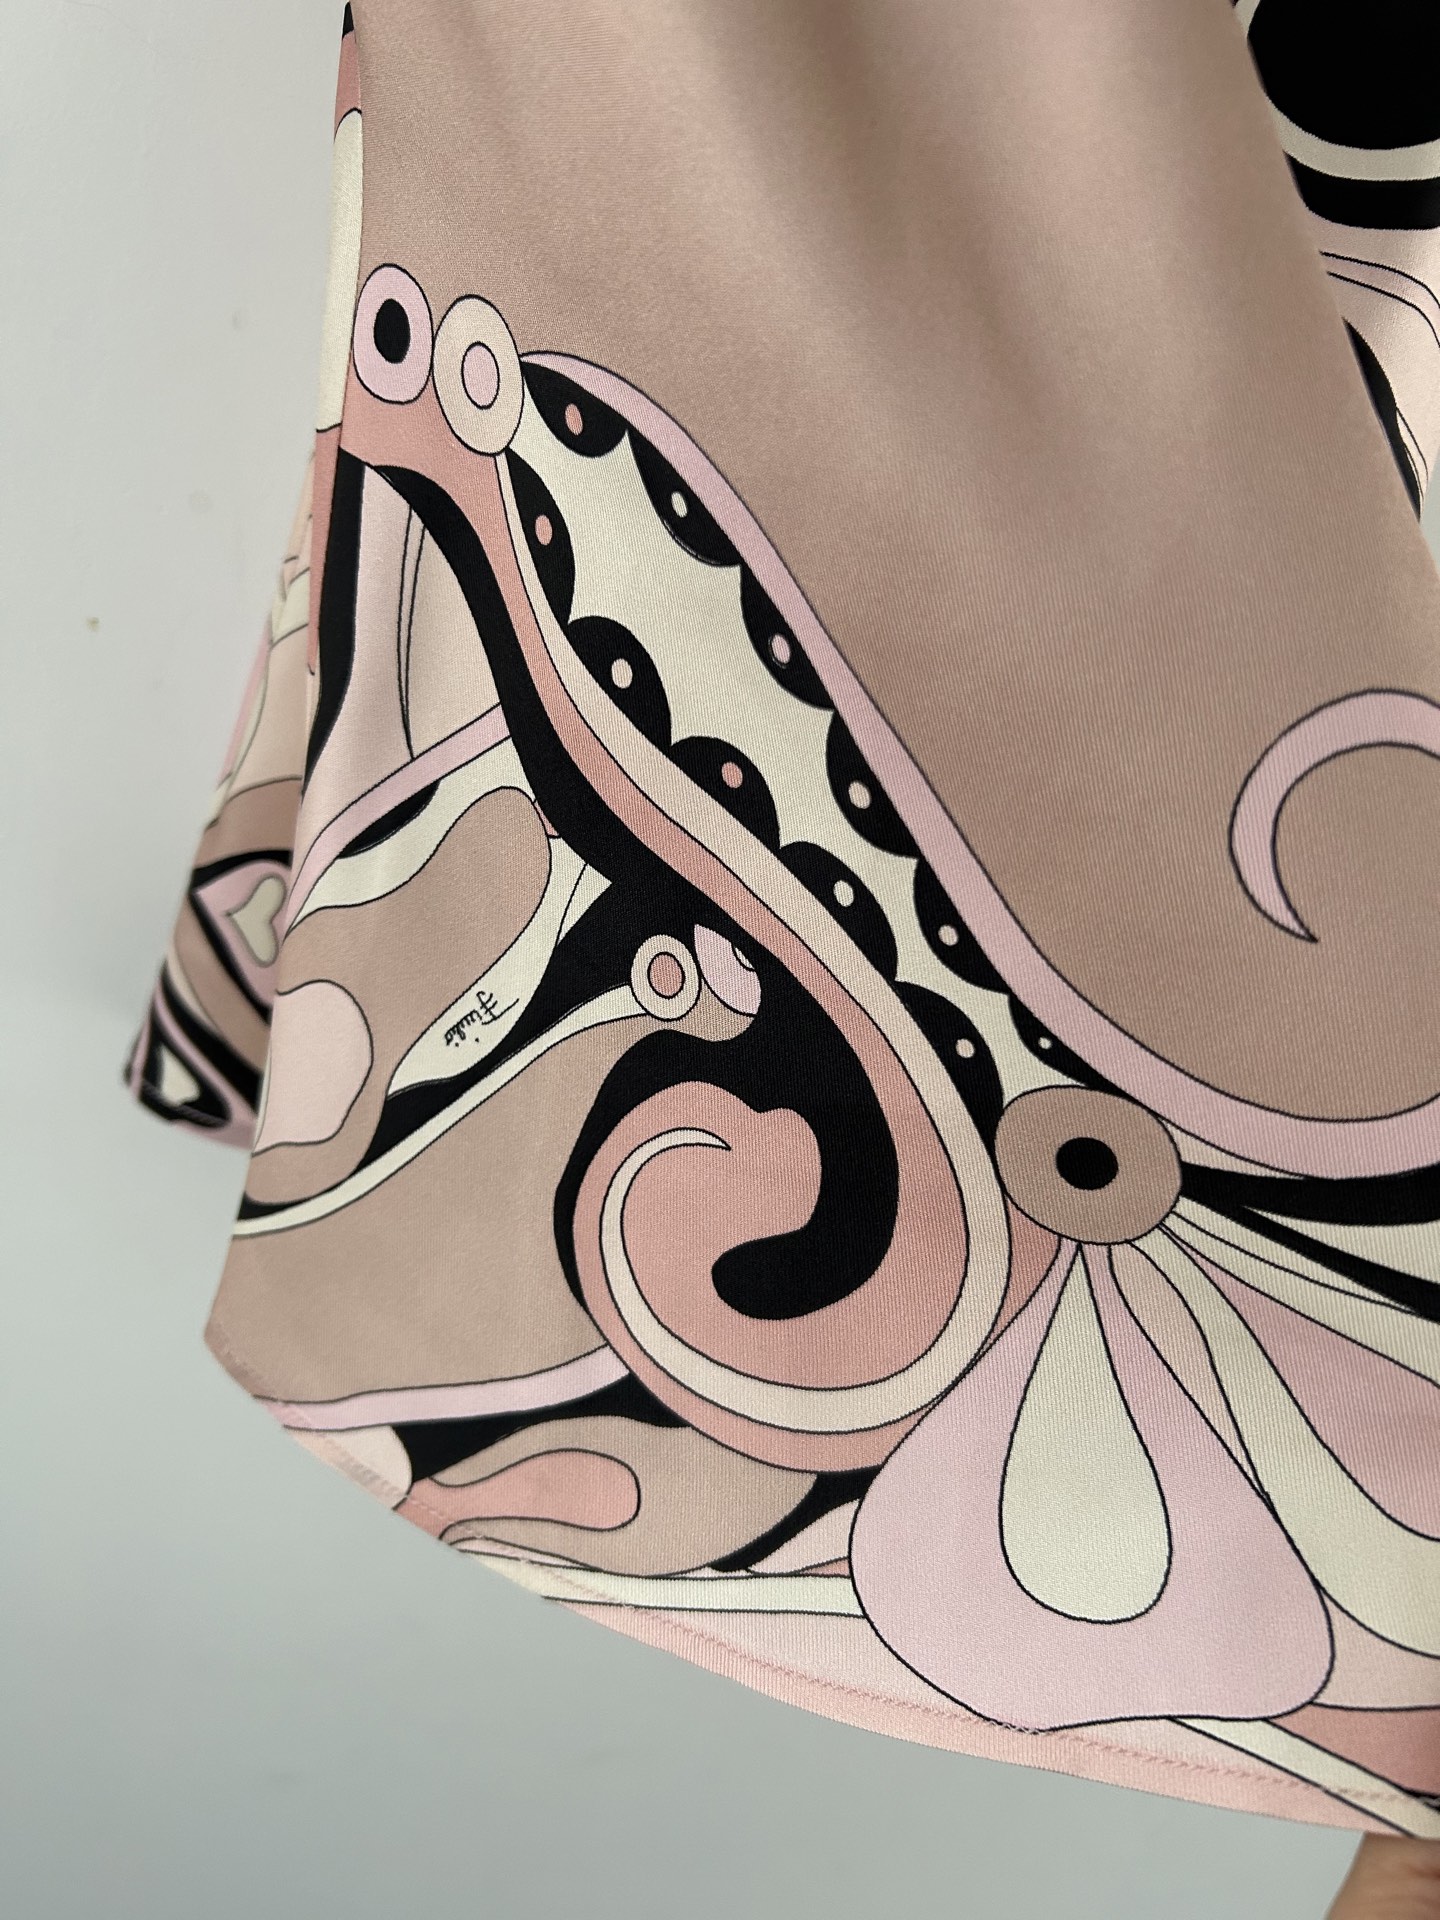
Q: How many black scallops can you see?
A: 11